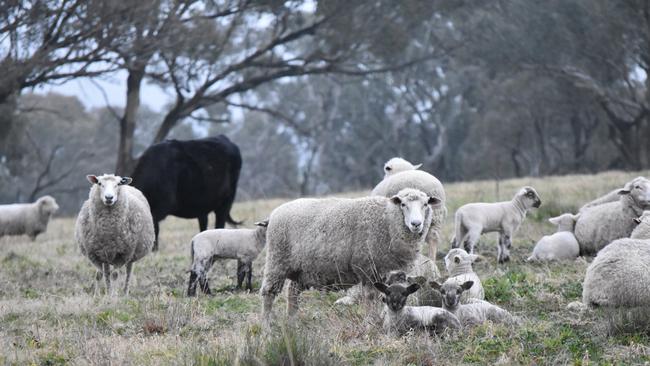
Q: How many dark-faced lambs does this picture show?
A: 2